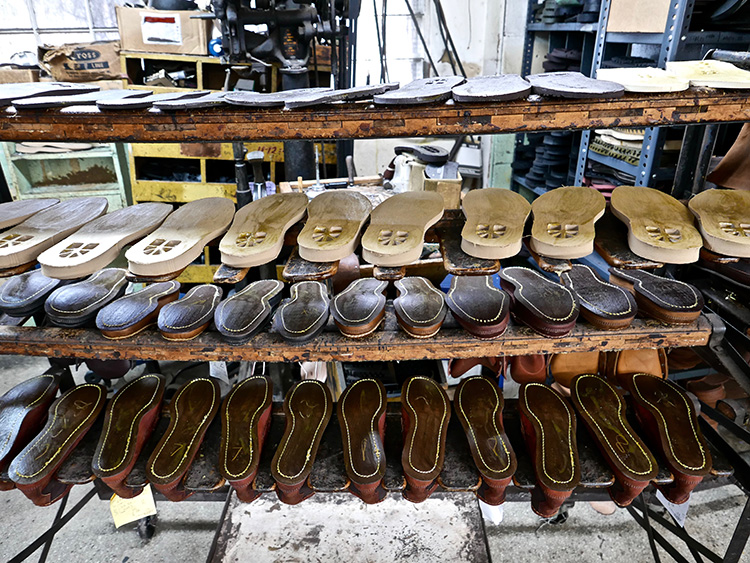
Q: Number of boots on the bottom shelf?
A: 12